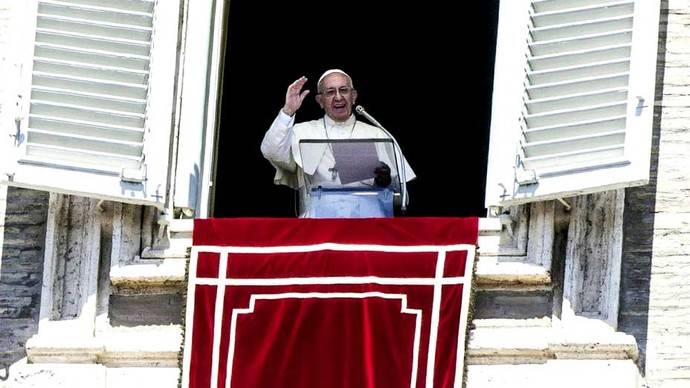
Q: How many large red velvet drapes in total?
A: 1